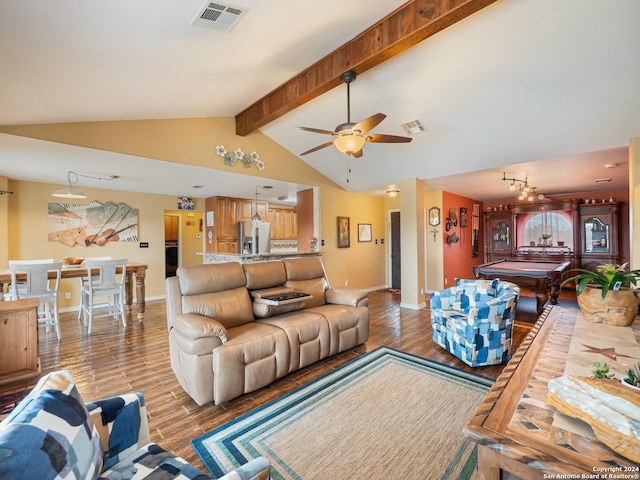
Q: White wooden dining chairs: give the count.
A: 4